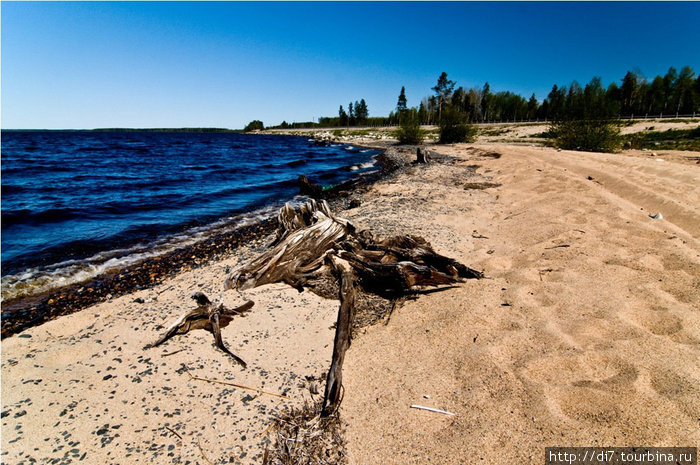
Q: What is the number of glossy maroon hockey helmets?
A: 0